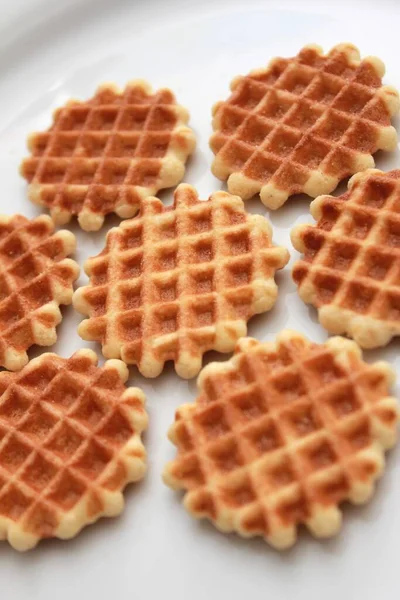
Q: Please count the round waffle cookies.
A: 7